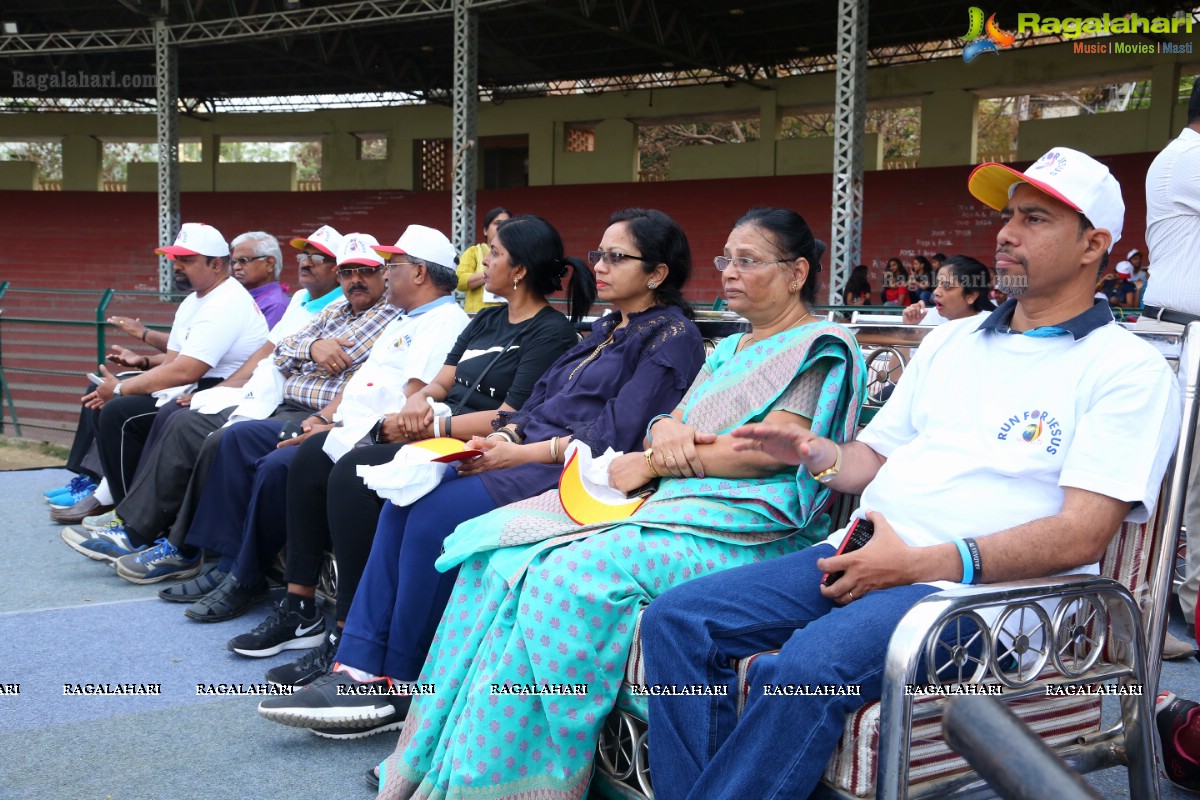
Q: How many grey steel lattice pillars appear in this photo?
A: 3